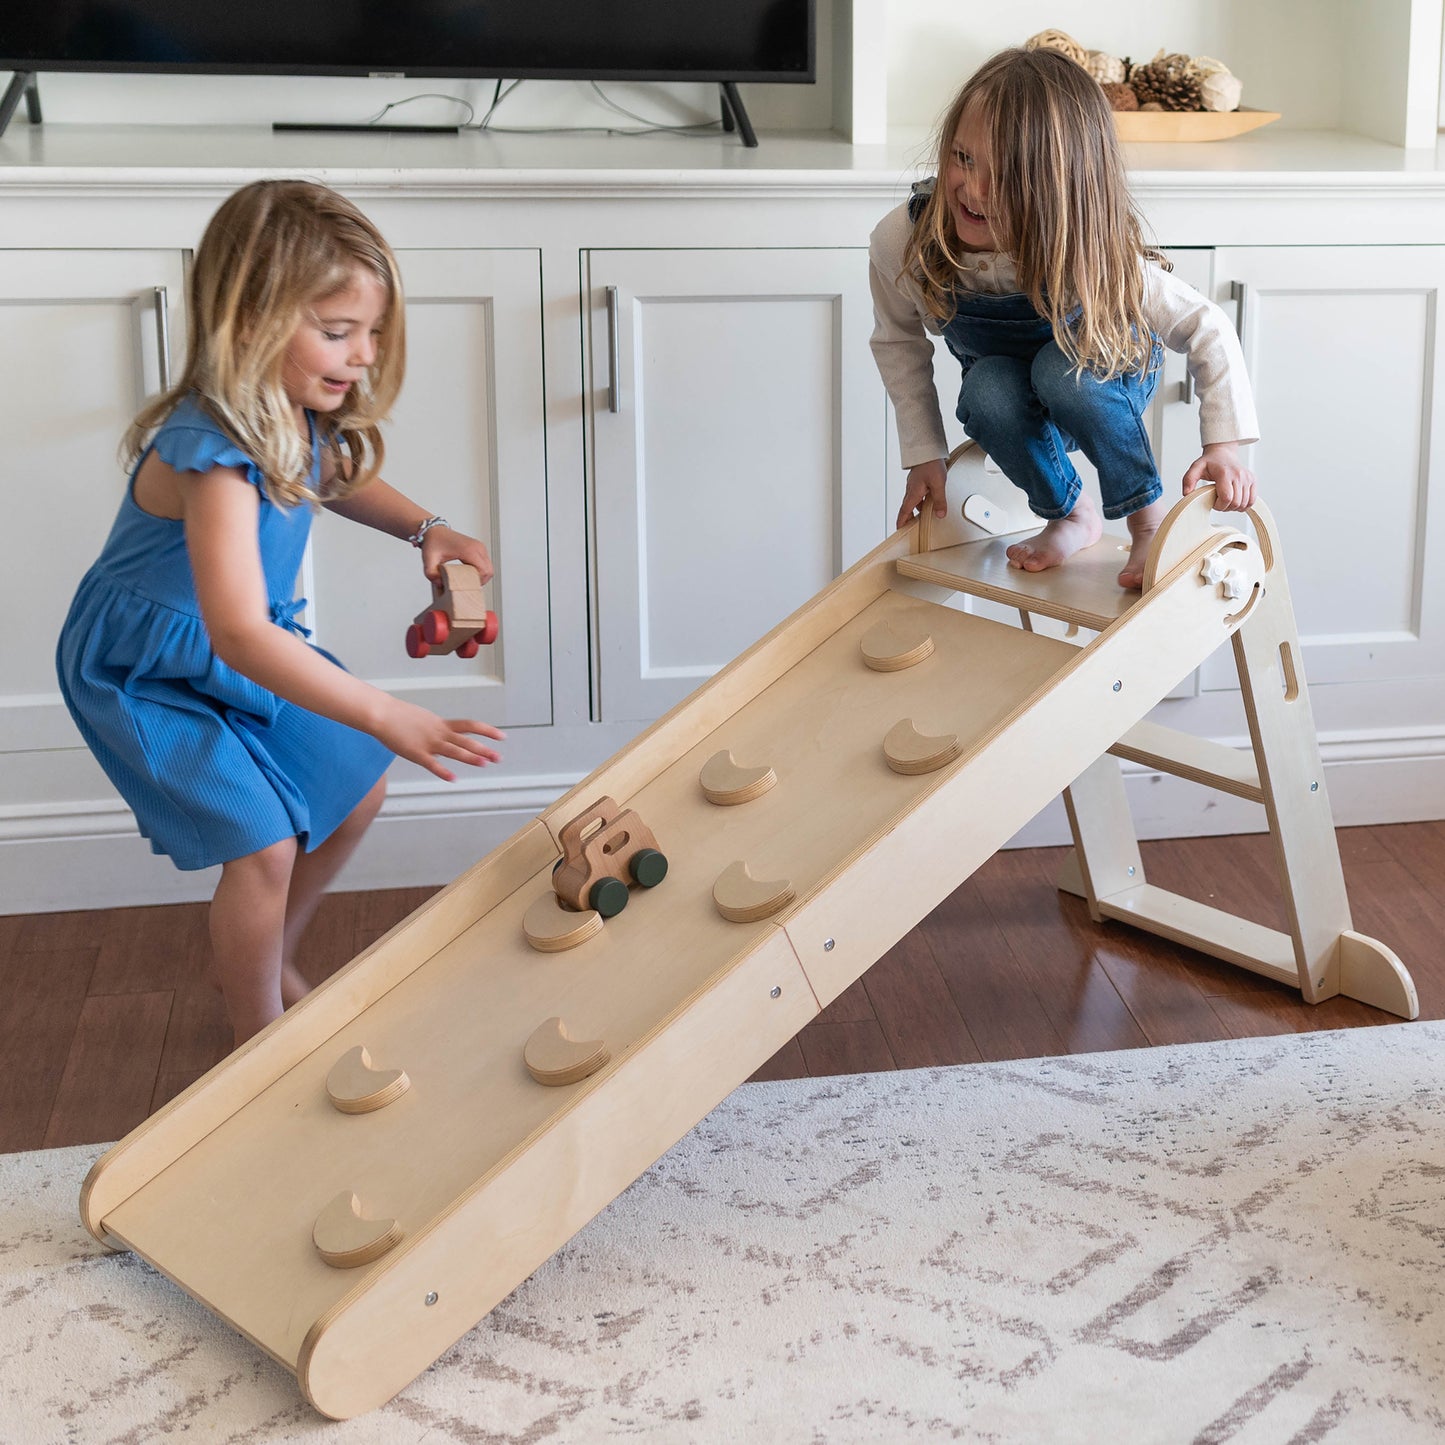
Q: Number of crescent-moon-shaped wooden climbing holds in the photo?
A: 8